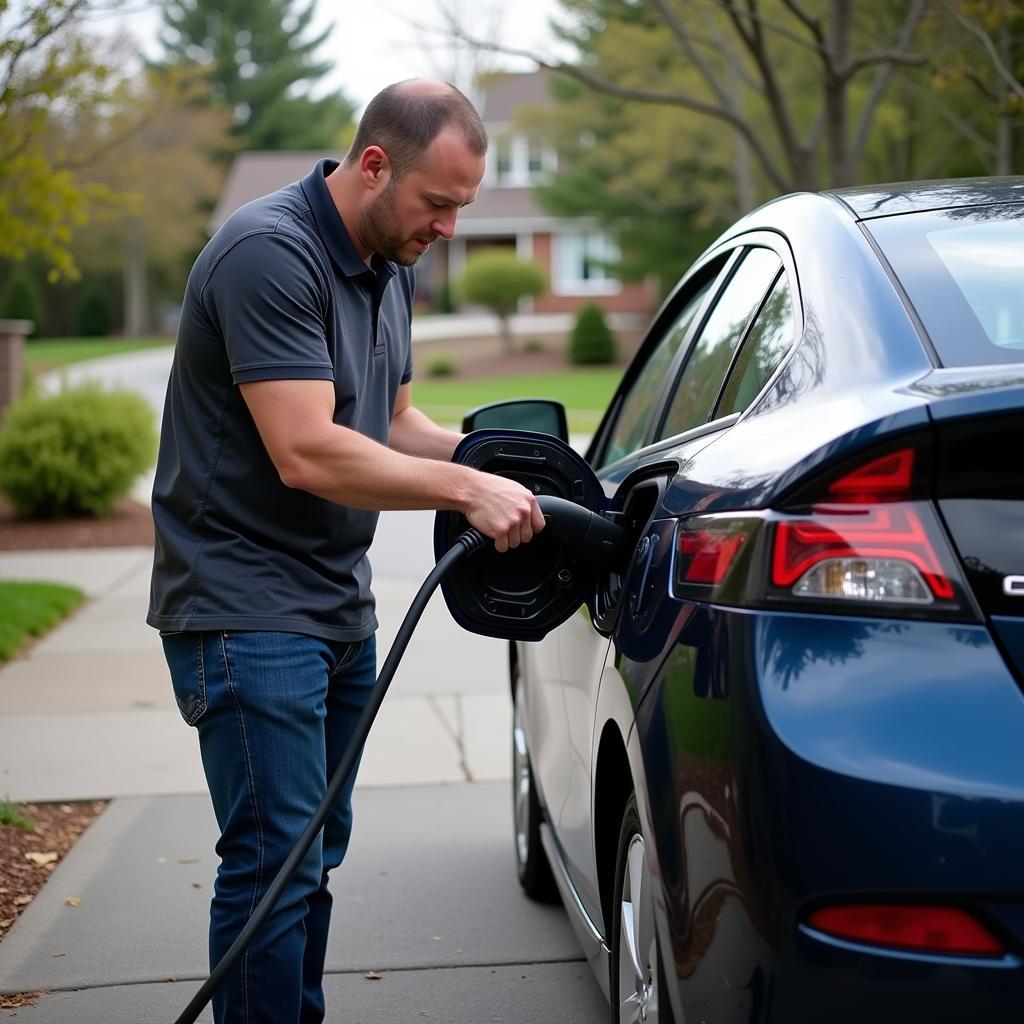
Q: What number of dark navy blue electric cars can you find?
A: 1